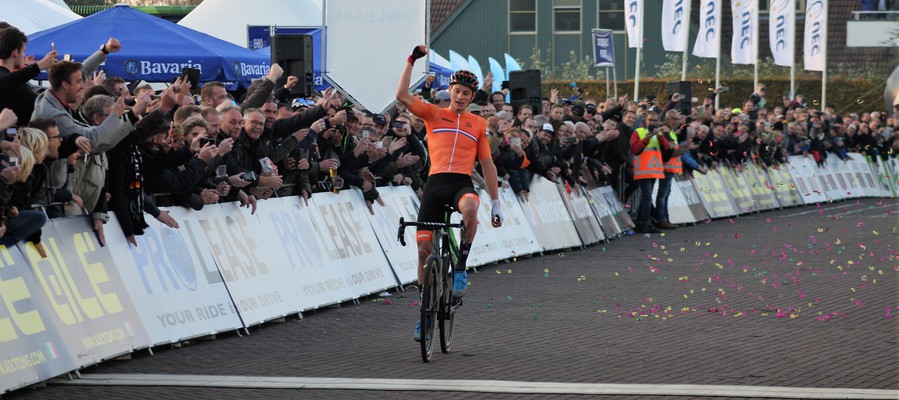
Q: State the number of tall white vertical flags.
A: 6